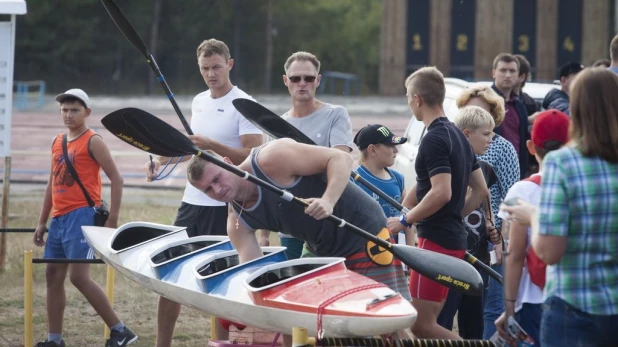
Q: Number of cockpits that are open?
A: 4